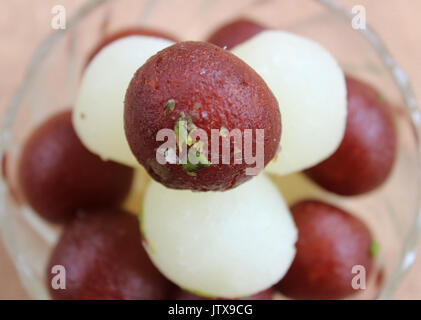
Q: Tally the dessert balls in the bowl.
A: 11